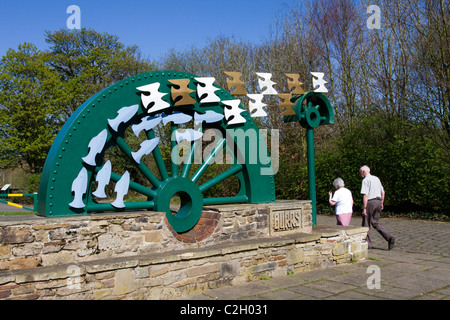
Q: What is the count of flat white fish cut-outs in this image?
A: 10